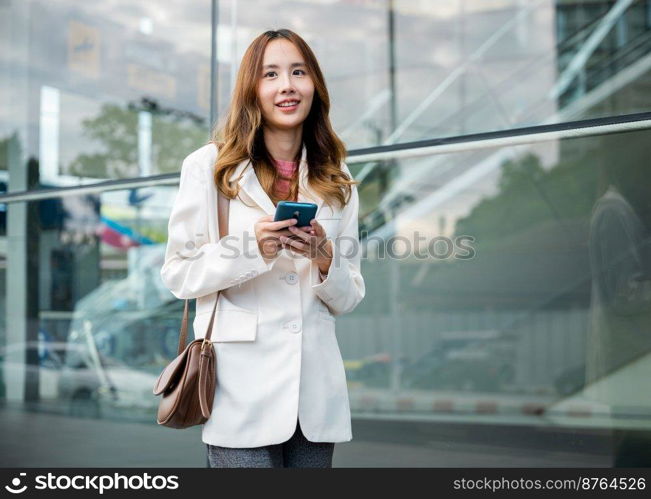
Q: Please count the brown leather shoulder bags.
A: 1